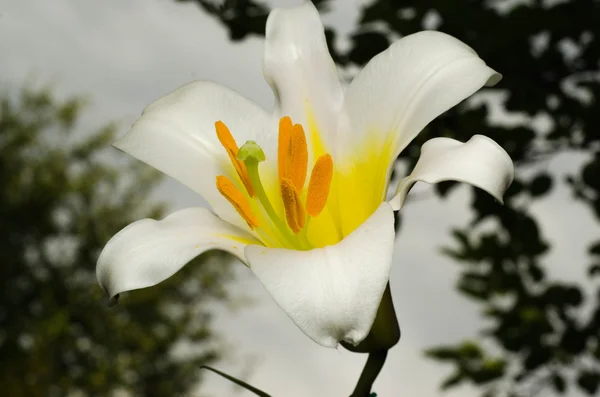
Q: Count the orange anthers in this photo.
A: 6